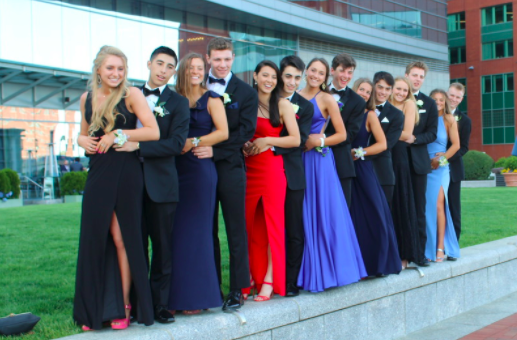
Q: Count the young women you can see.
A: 7